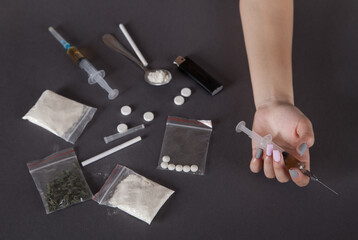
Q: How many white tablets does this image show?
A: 11